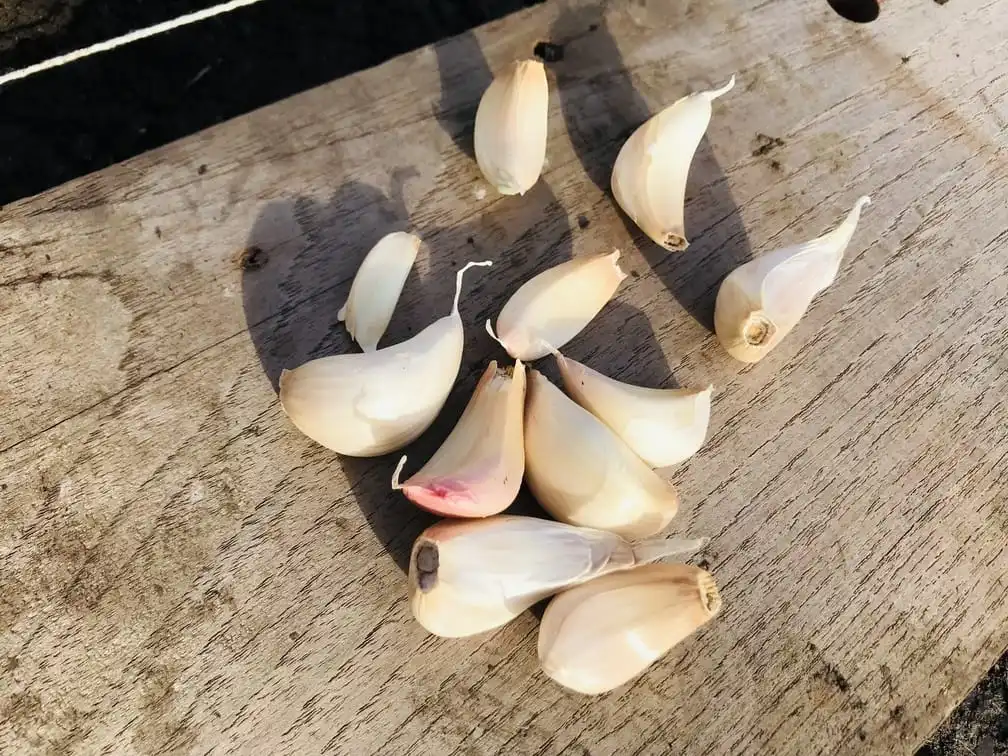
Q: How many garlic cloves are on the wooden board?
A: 11